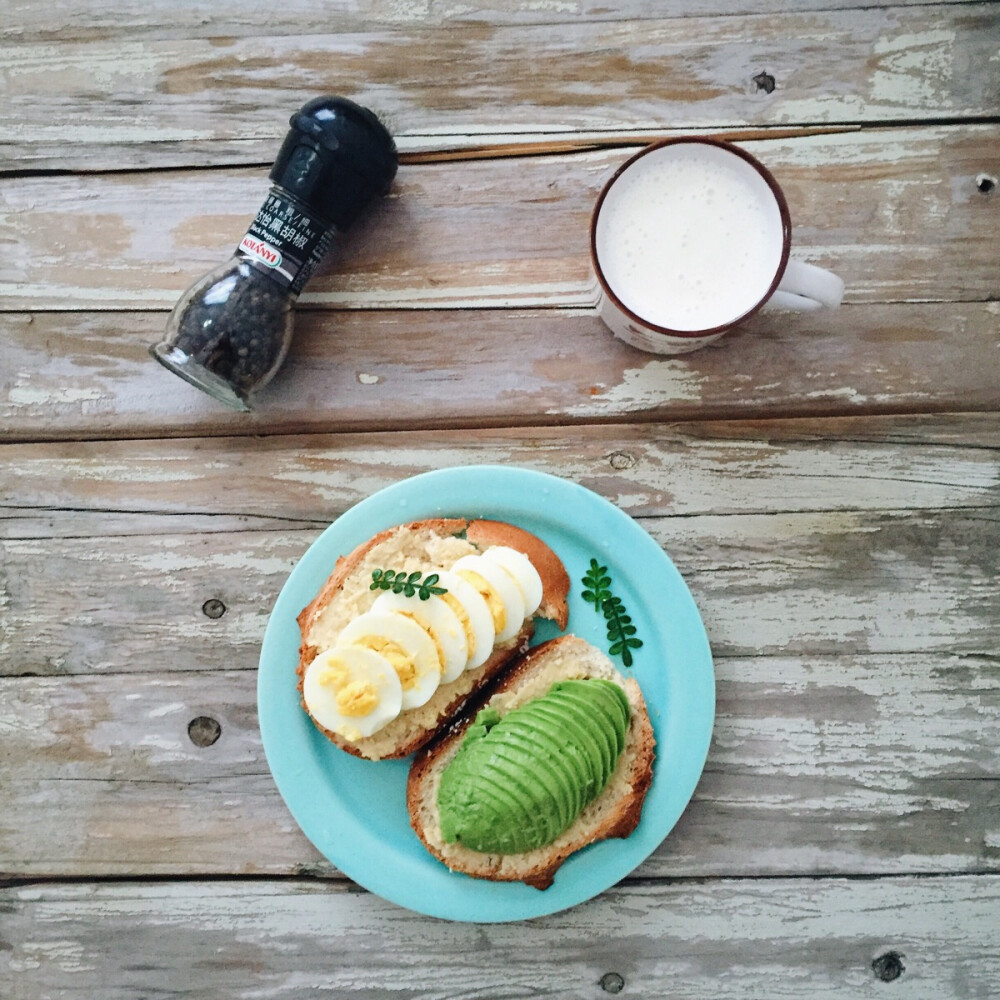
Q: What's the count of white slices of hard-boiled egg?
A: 6